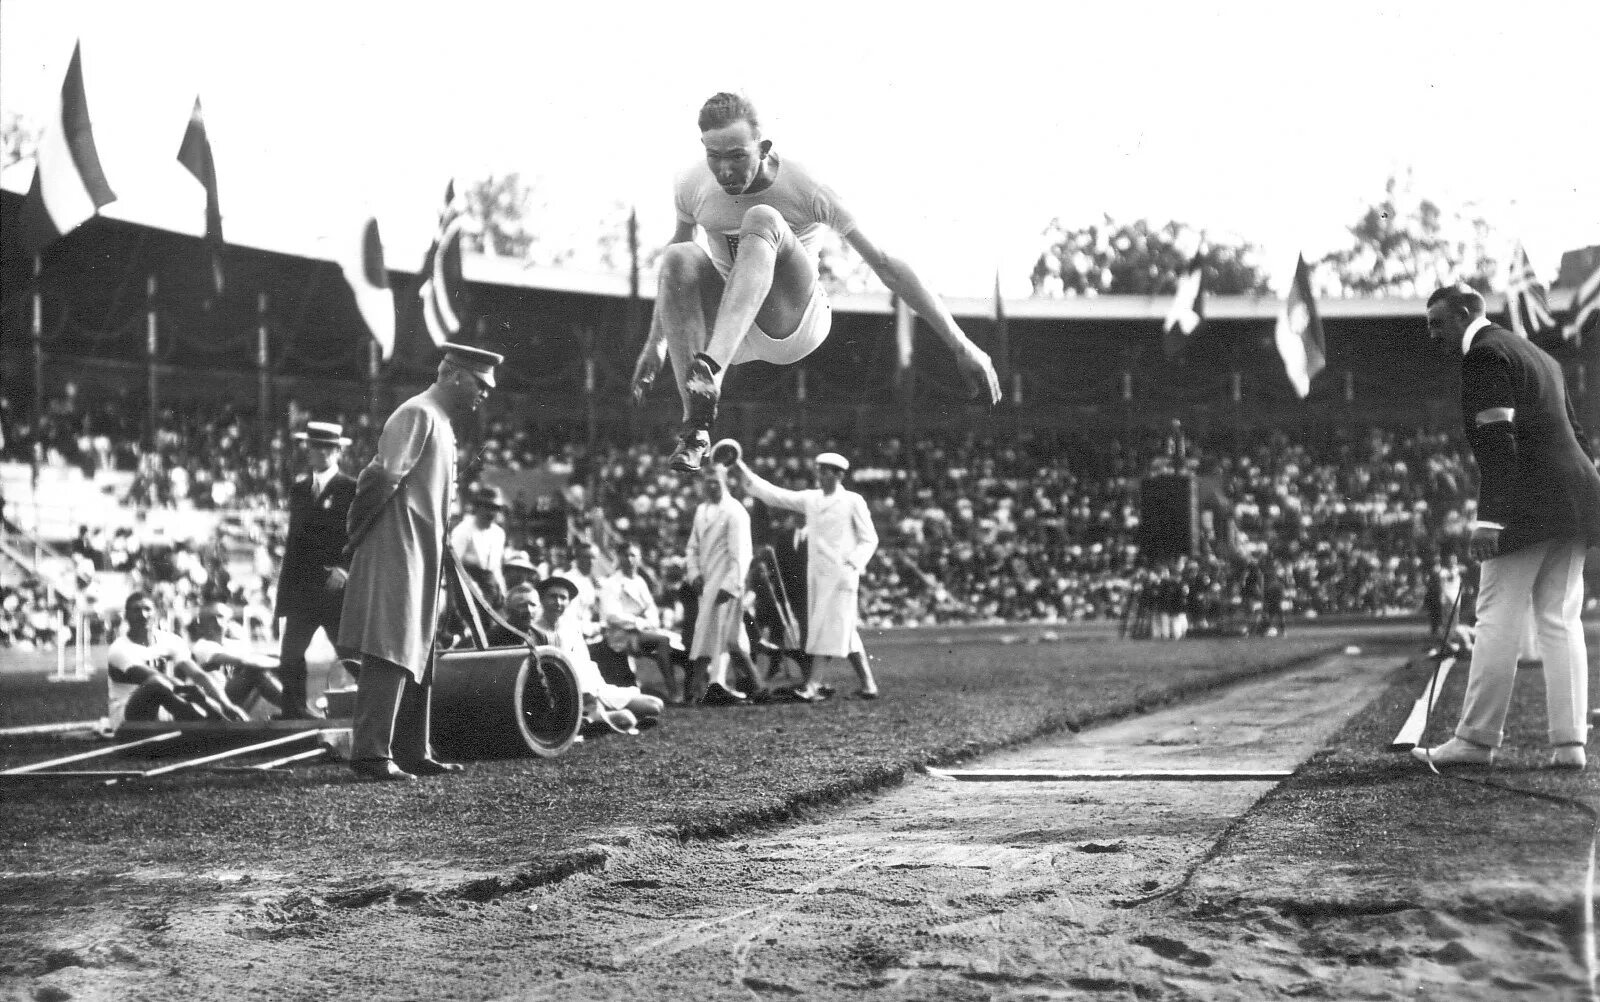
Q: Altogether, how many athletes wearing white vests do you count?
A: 3